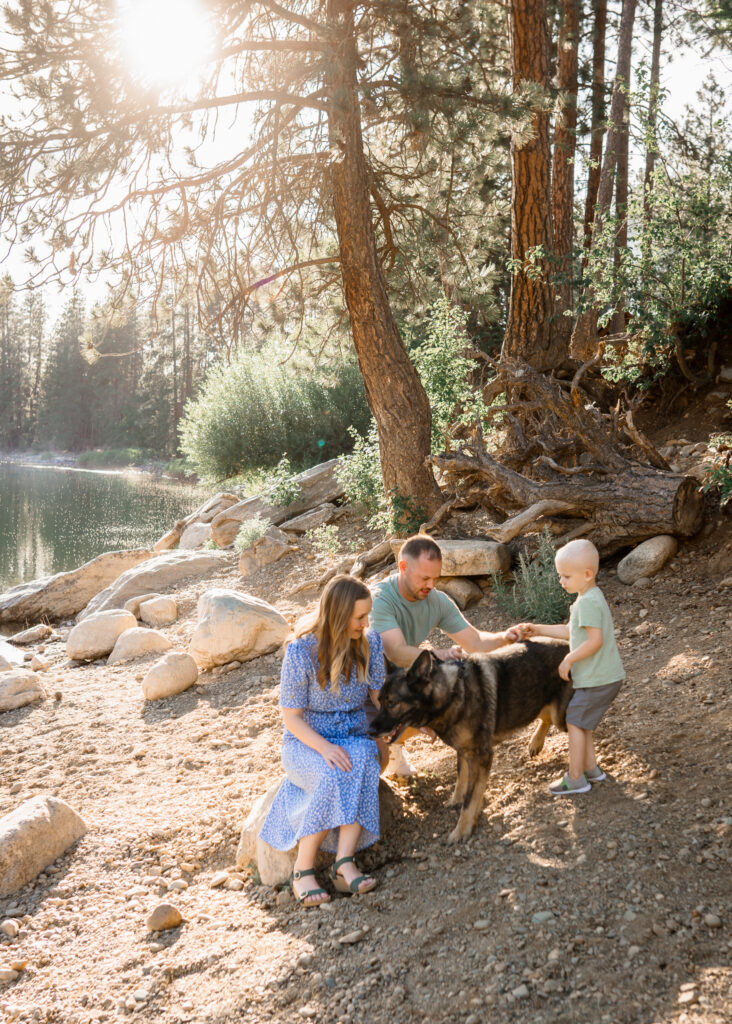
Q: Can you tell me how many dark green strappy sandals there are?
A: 2